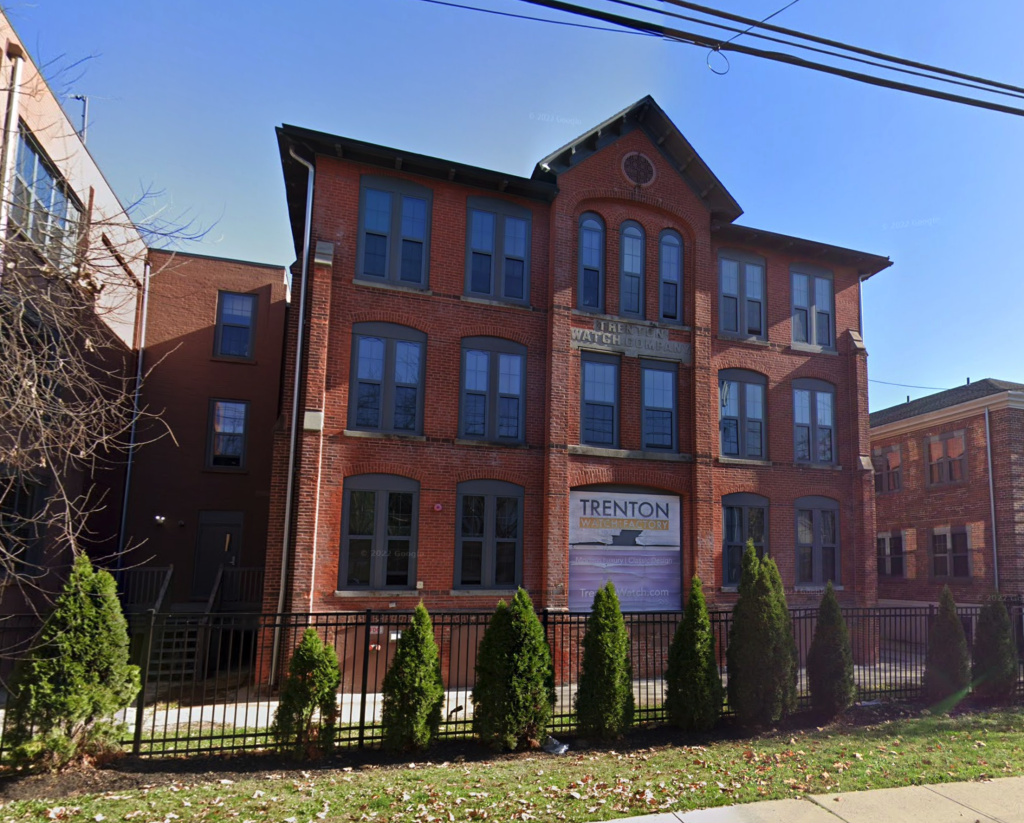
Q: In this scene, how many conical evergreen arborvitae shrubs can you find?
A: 10